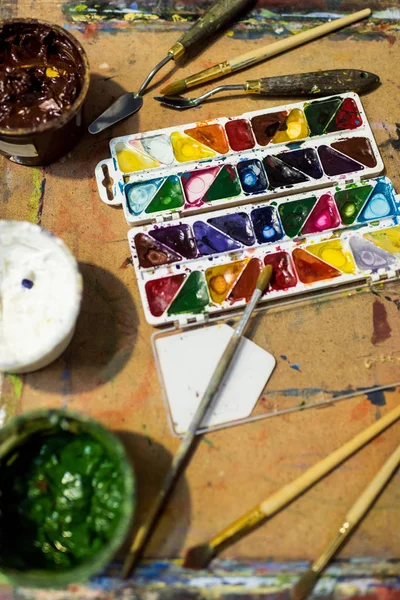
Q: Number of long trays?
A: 2